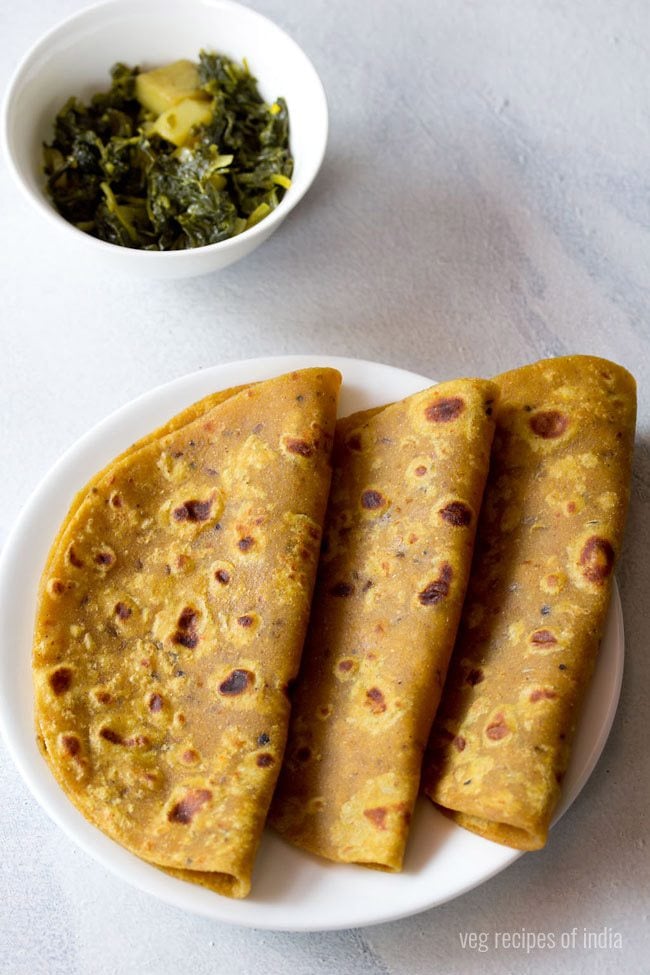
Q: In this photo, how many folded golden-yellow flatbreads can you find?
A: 3